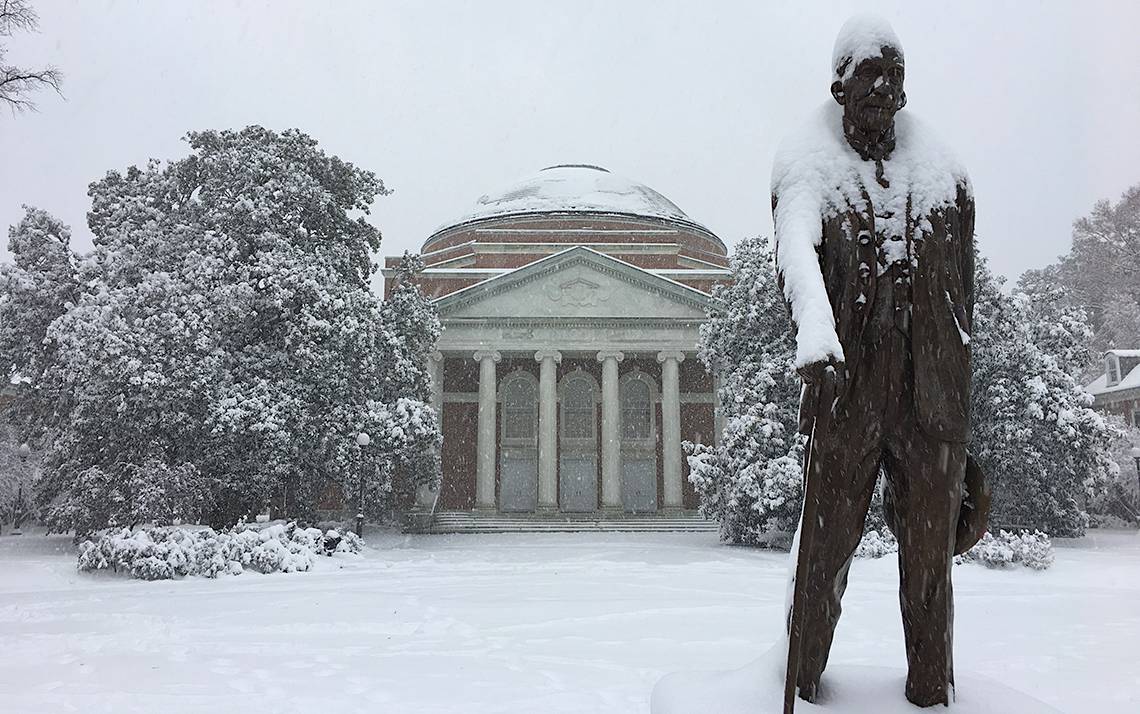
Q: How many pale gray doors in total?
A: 3